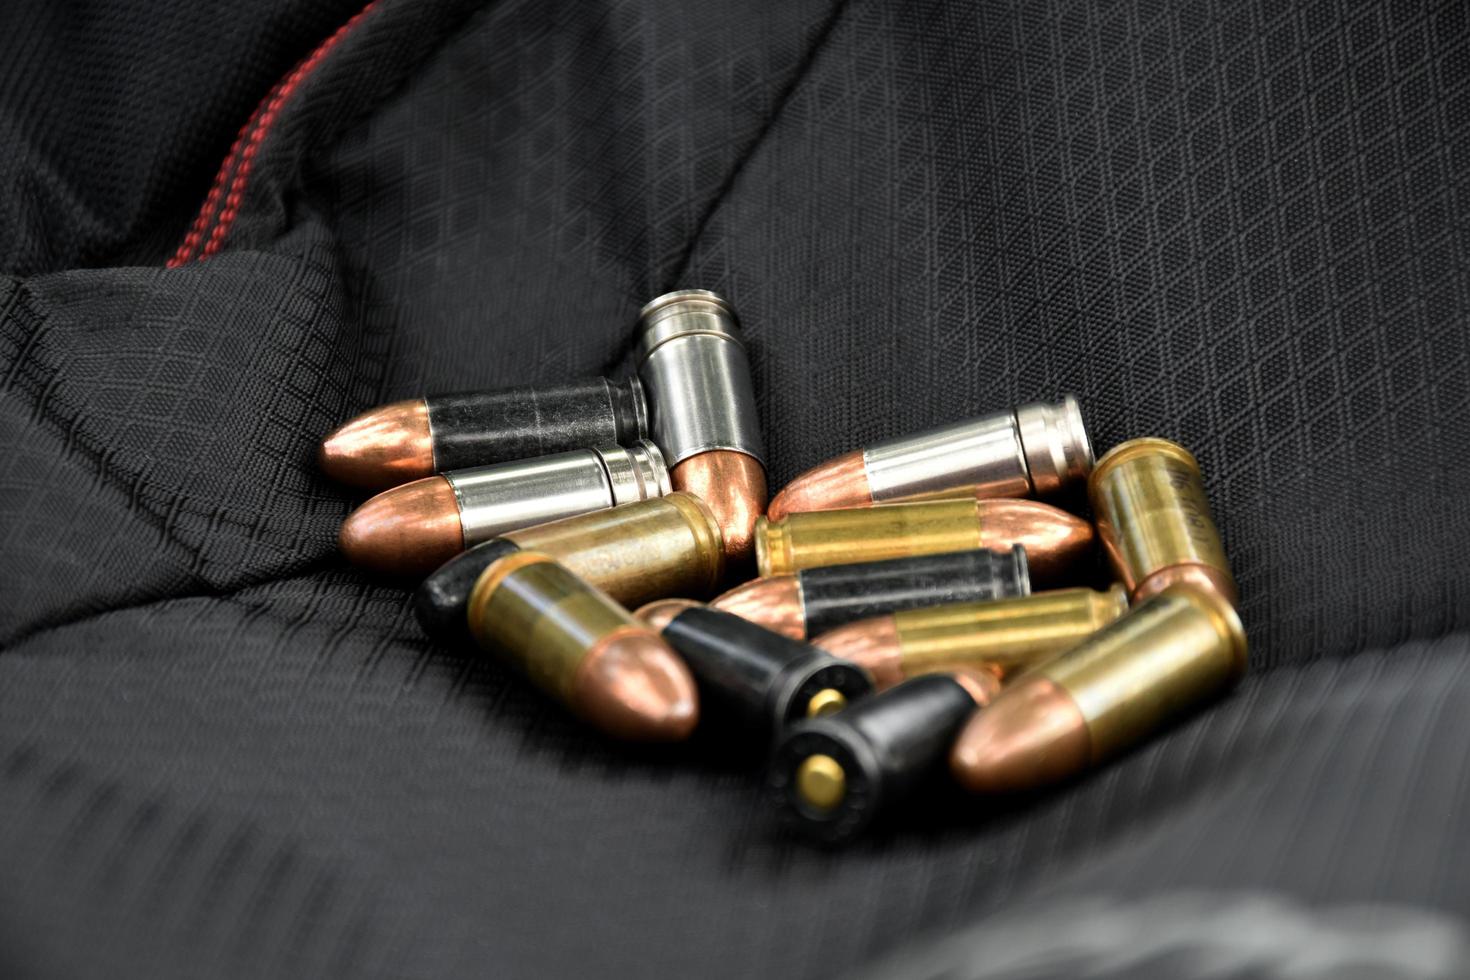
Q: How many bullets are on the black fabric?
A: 13